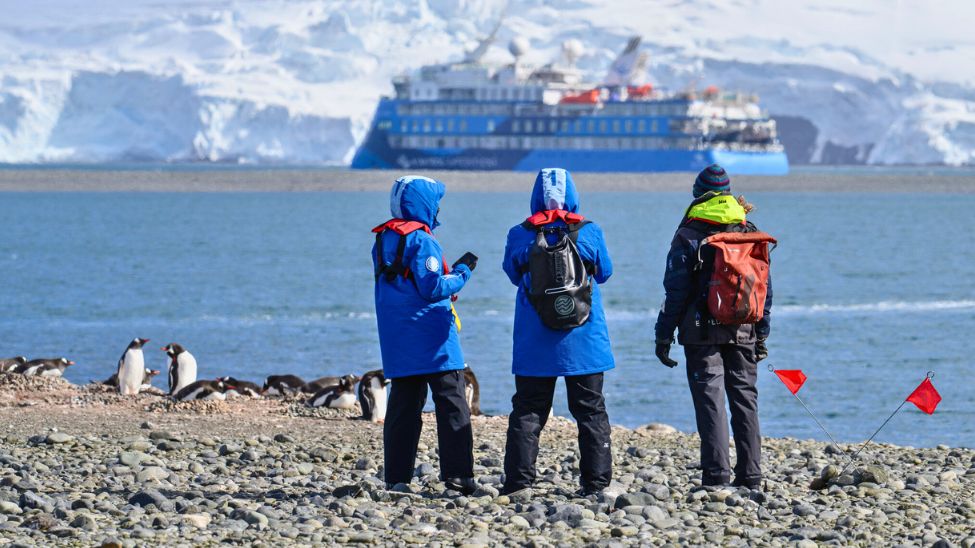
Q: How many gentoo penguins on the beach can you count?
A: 12